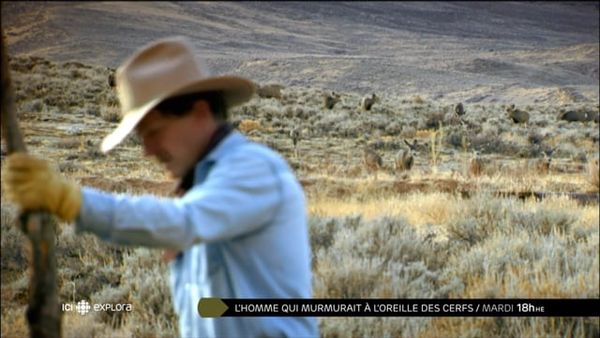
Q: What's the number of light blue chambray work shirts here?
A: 1